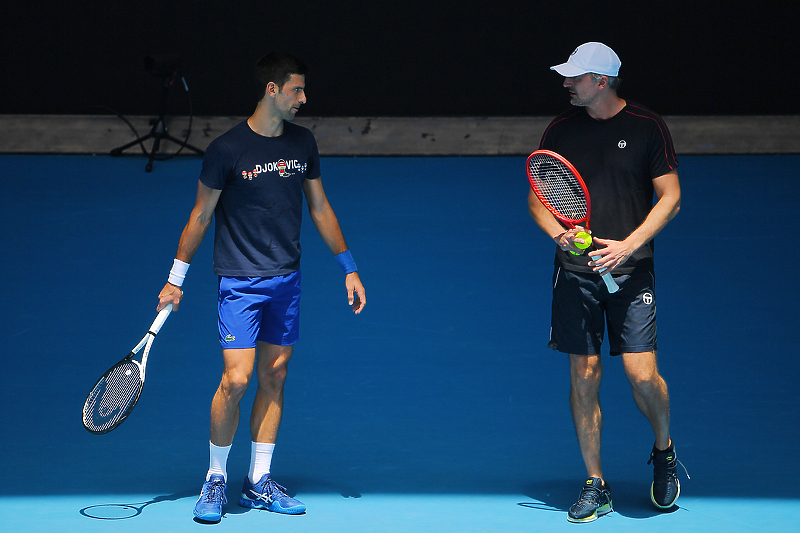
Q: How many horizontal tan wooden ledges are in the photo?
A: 1